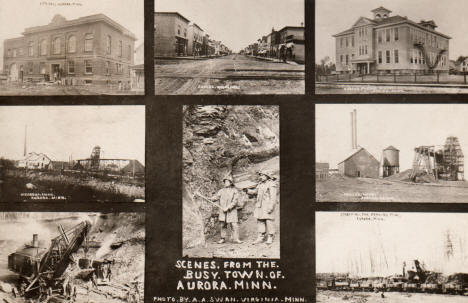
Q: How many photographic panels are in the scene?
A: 8